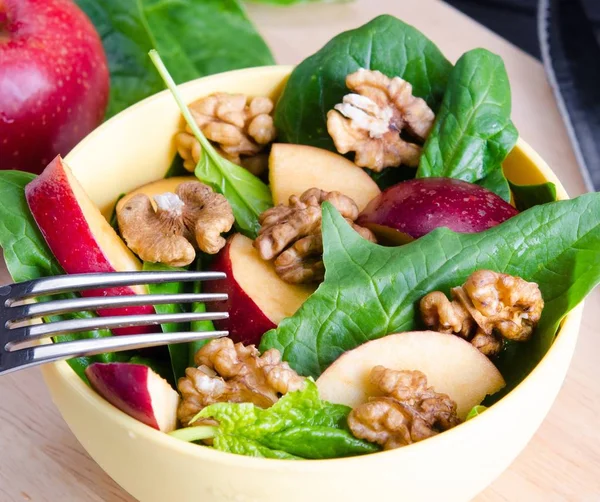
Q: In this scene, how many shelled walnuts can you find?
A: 7